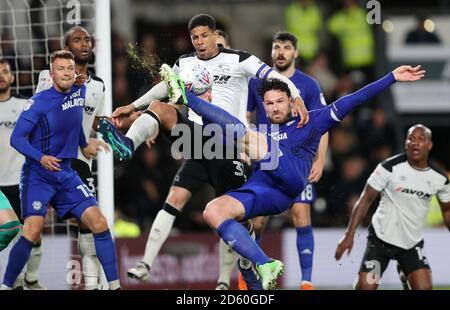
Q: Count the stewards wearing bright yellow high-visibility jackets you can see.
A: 2